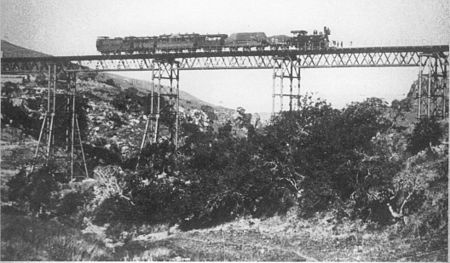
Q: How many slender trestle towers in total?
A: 4